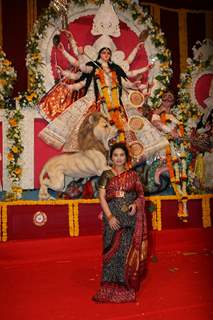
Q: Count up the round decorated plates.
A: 3